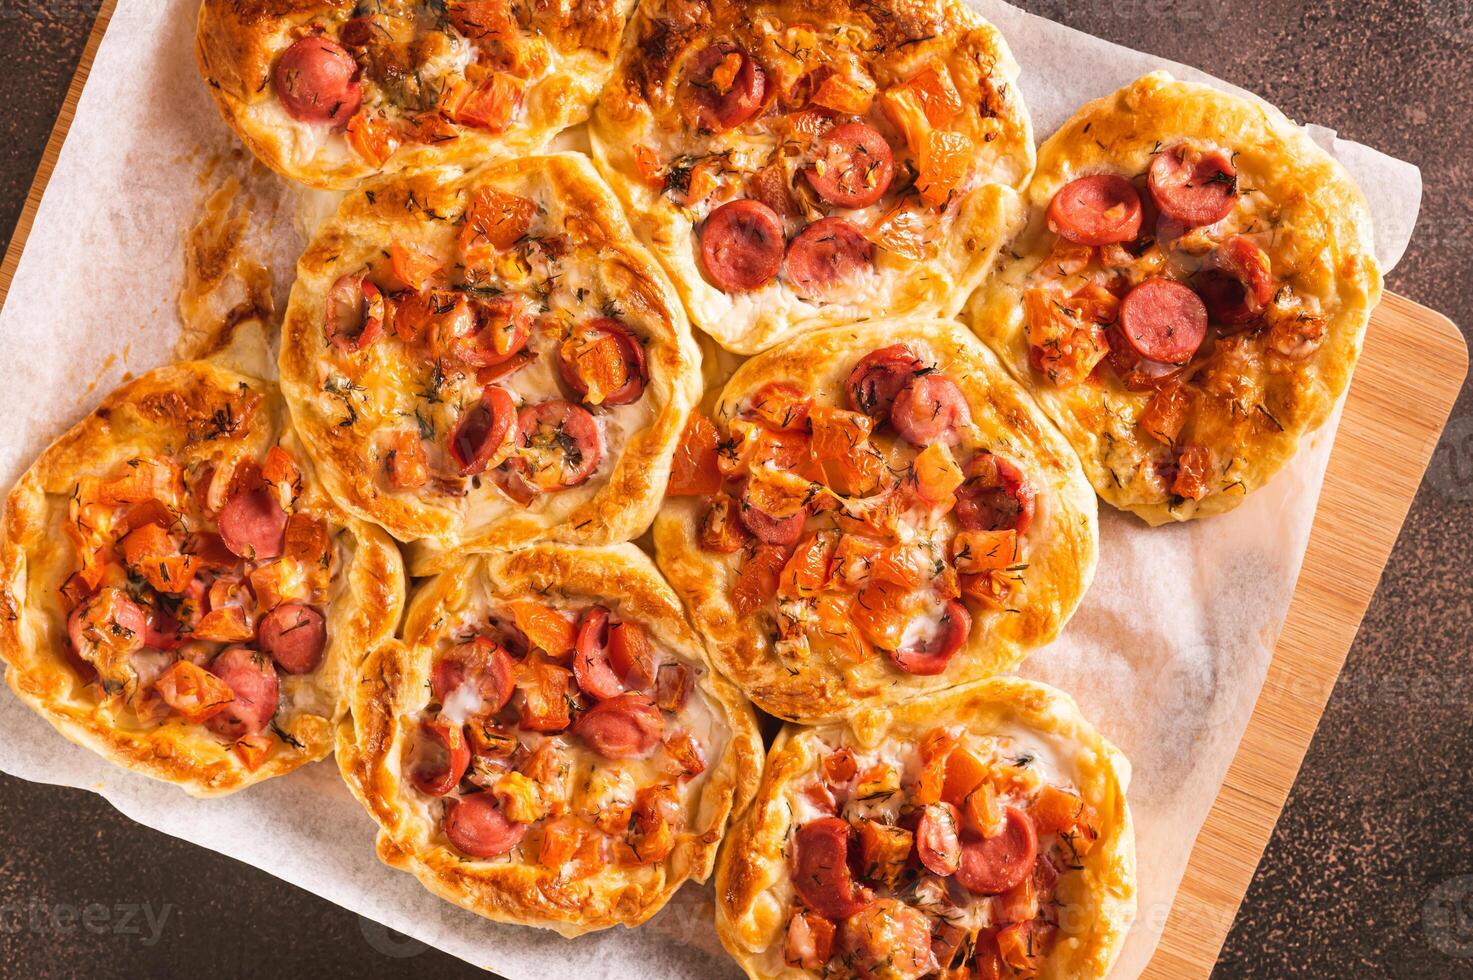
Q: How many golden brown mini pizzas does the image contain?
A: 8